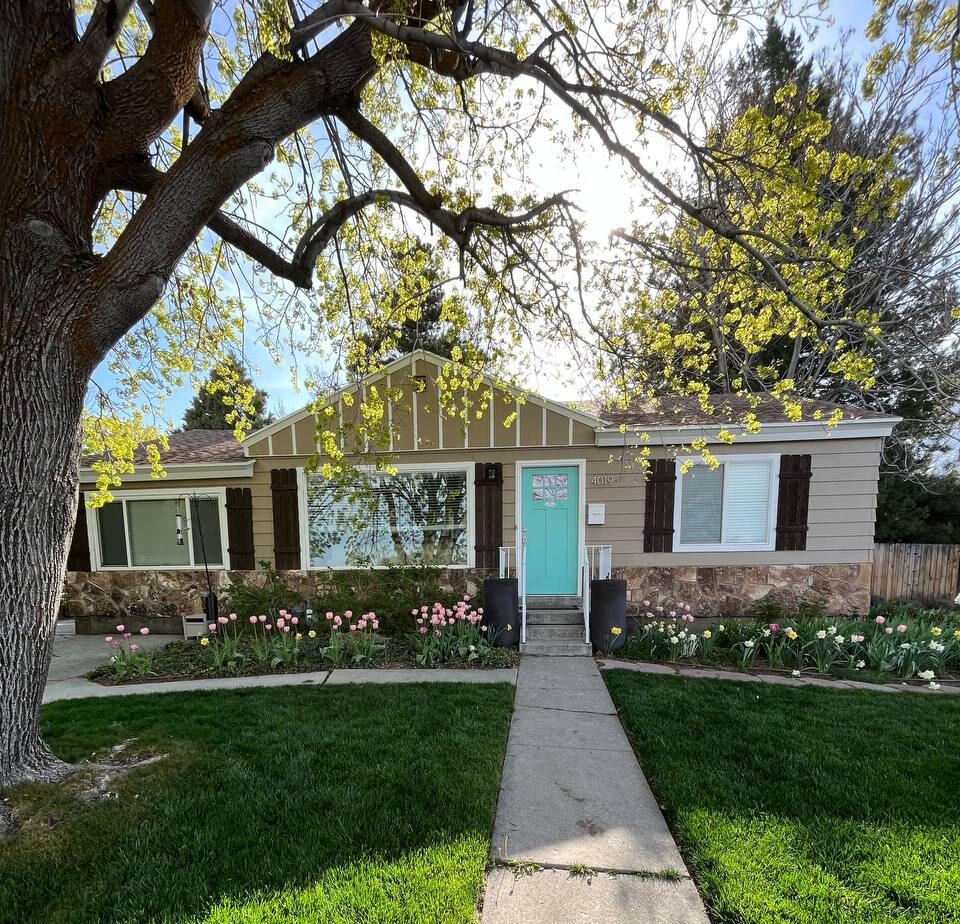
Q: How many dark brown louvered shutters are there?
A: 6